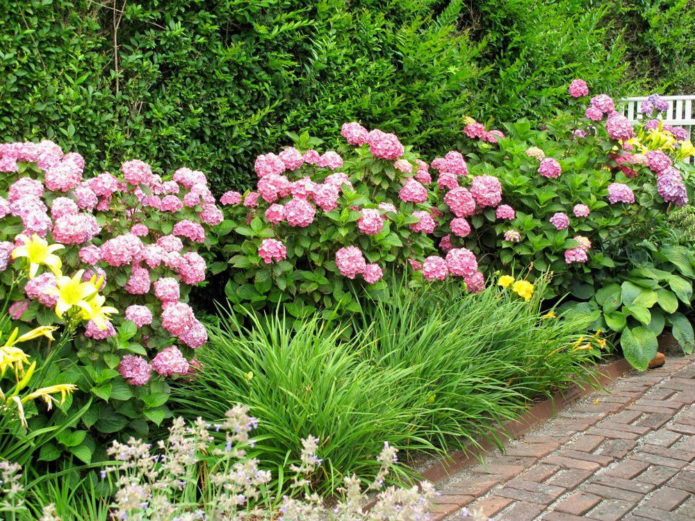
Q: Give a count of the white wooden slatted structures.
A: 1